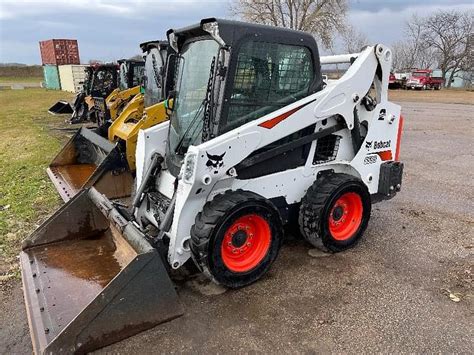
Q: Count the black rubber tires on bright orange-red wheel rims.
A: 2